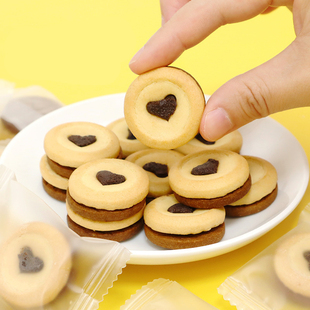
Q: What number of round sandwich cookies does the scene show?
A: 14